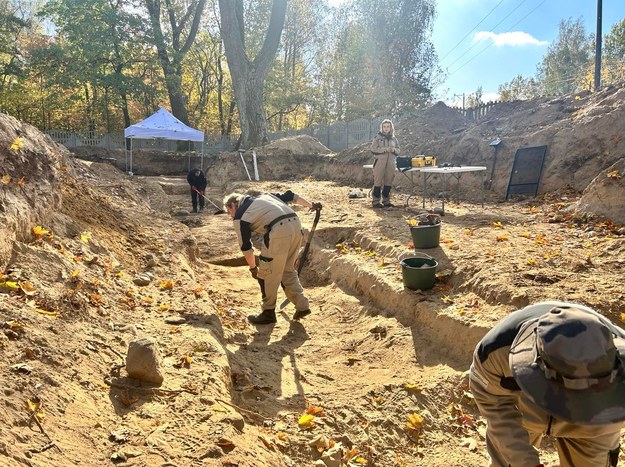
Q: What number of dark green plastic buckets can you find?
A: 2